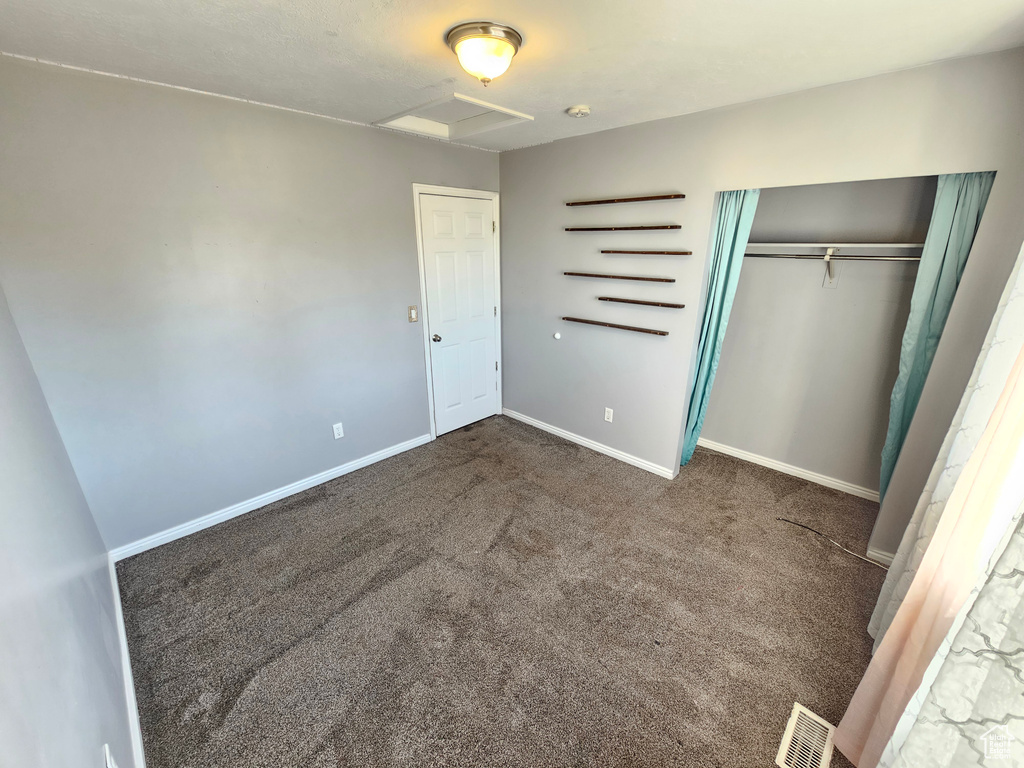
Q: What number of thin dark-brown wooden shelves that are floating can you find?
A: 6